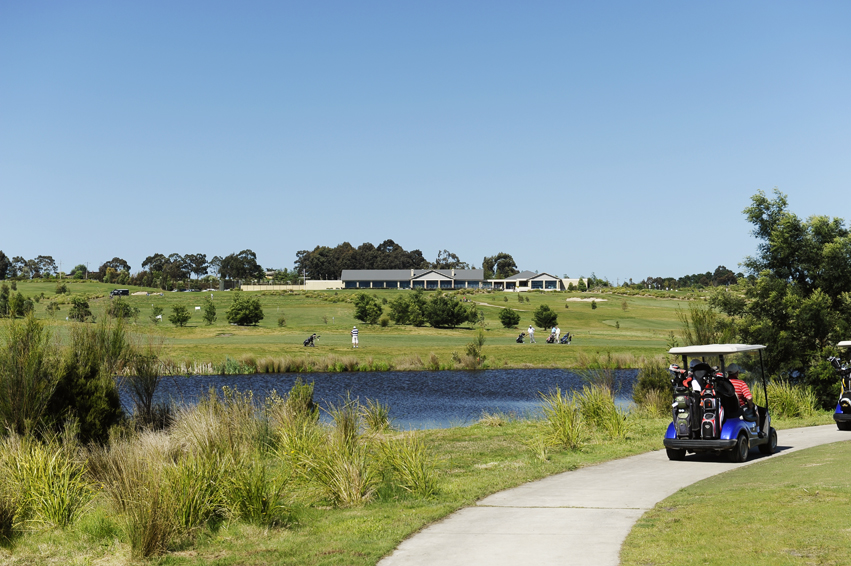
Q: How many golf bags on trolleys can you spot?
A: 4